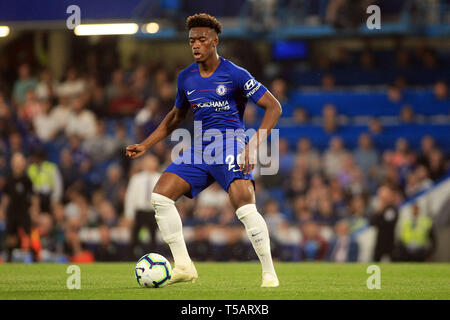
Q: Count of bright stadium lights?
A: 3